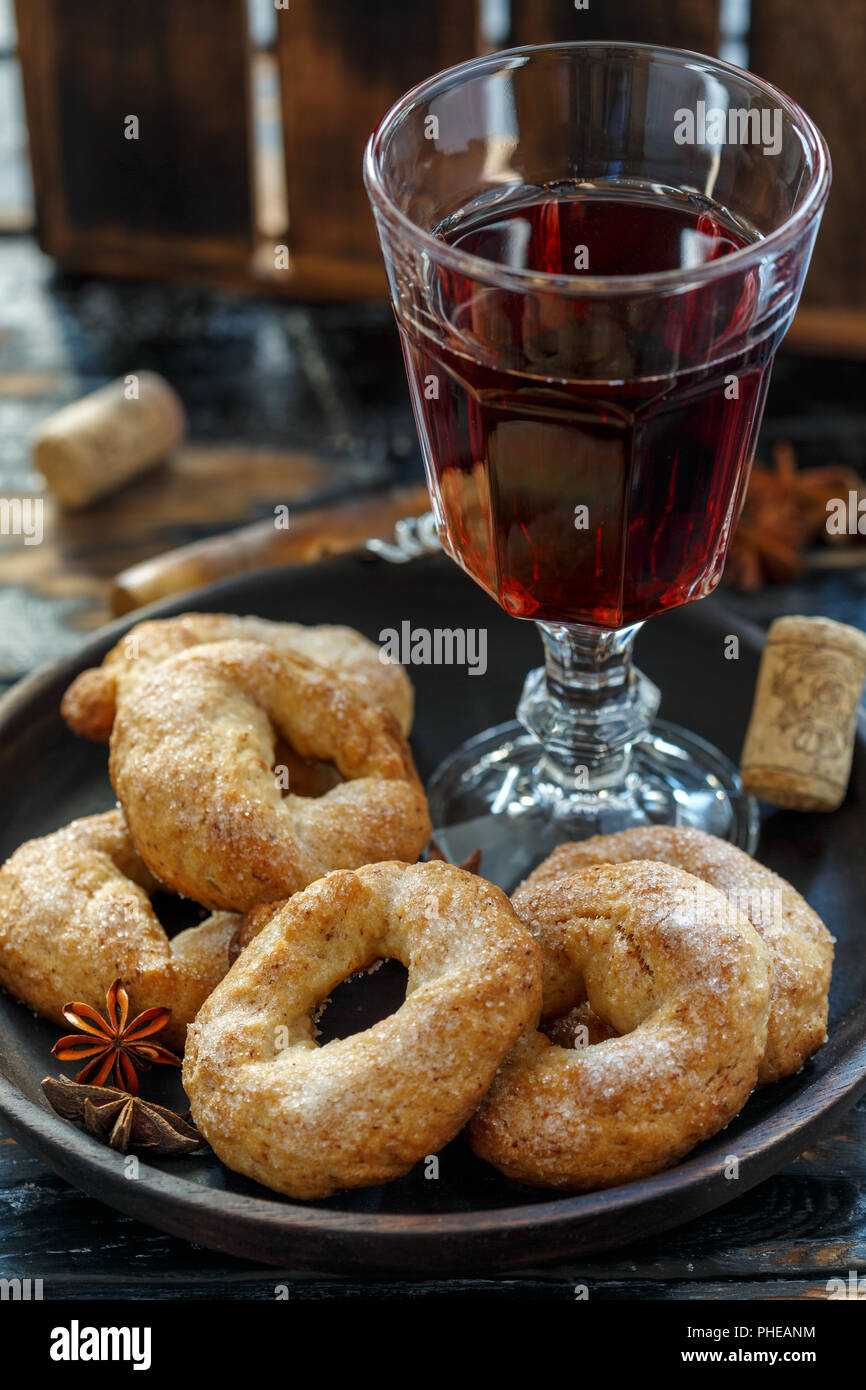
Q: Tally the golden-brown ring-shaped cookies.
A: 6